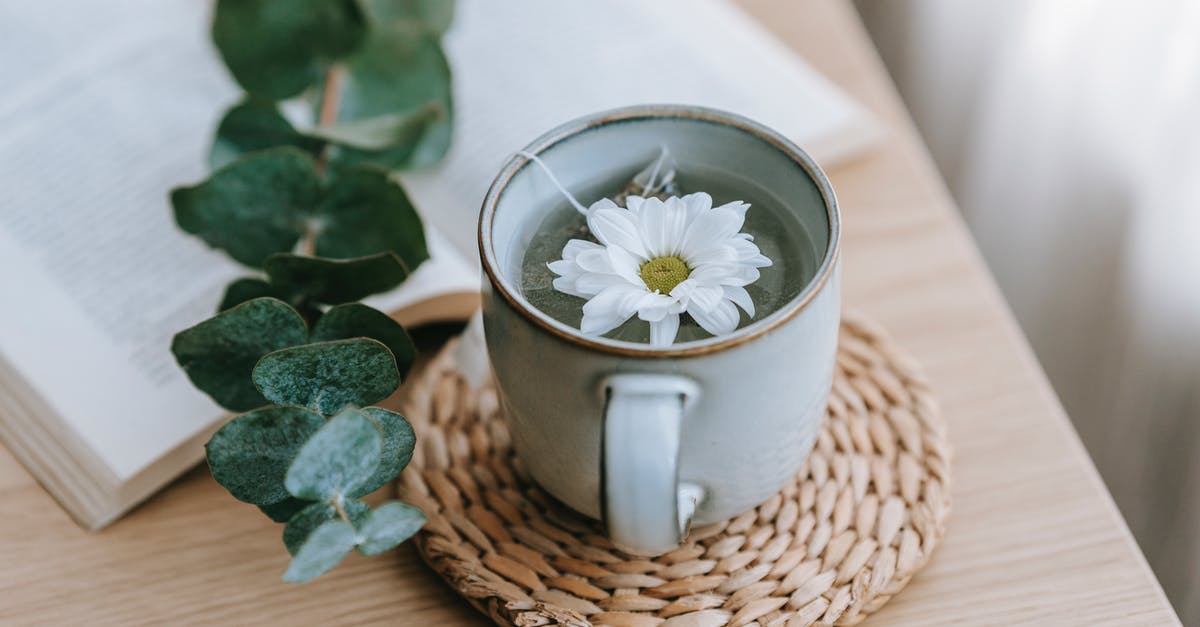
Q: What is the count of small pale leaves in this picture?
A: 3